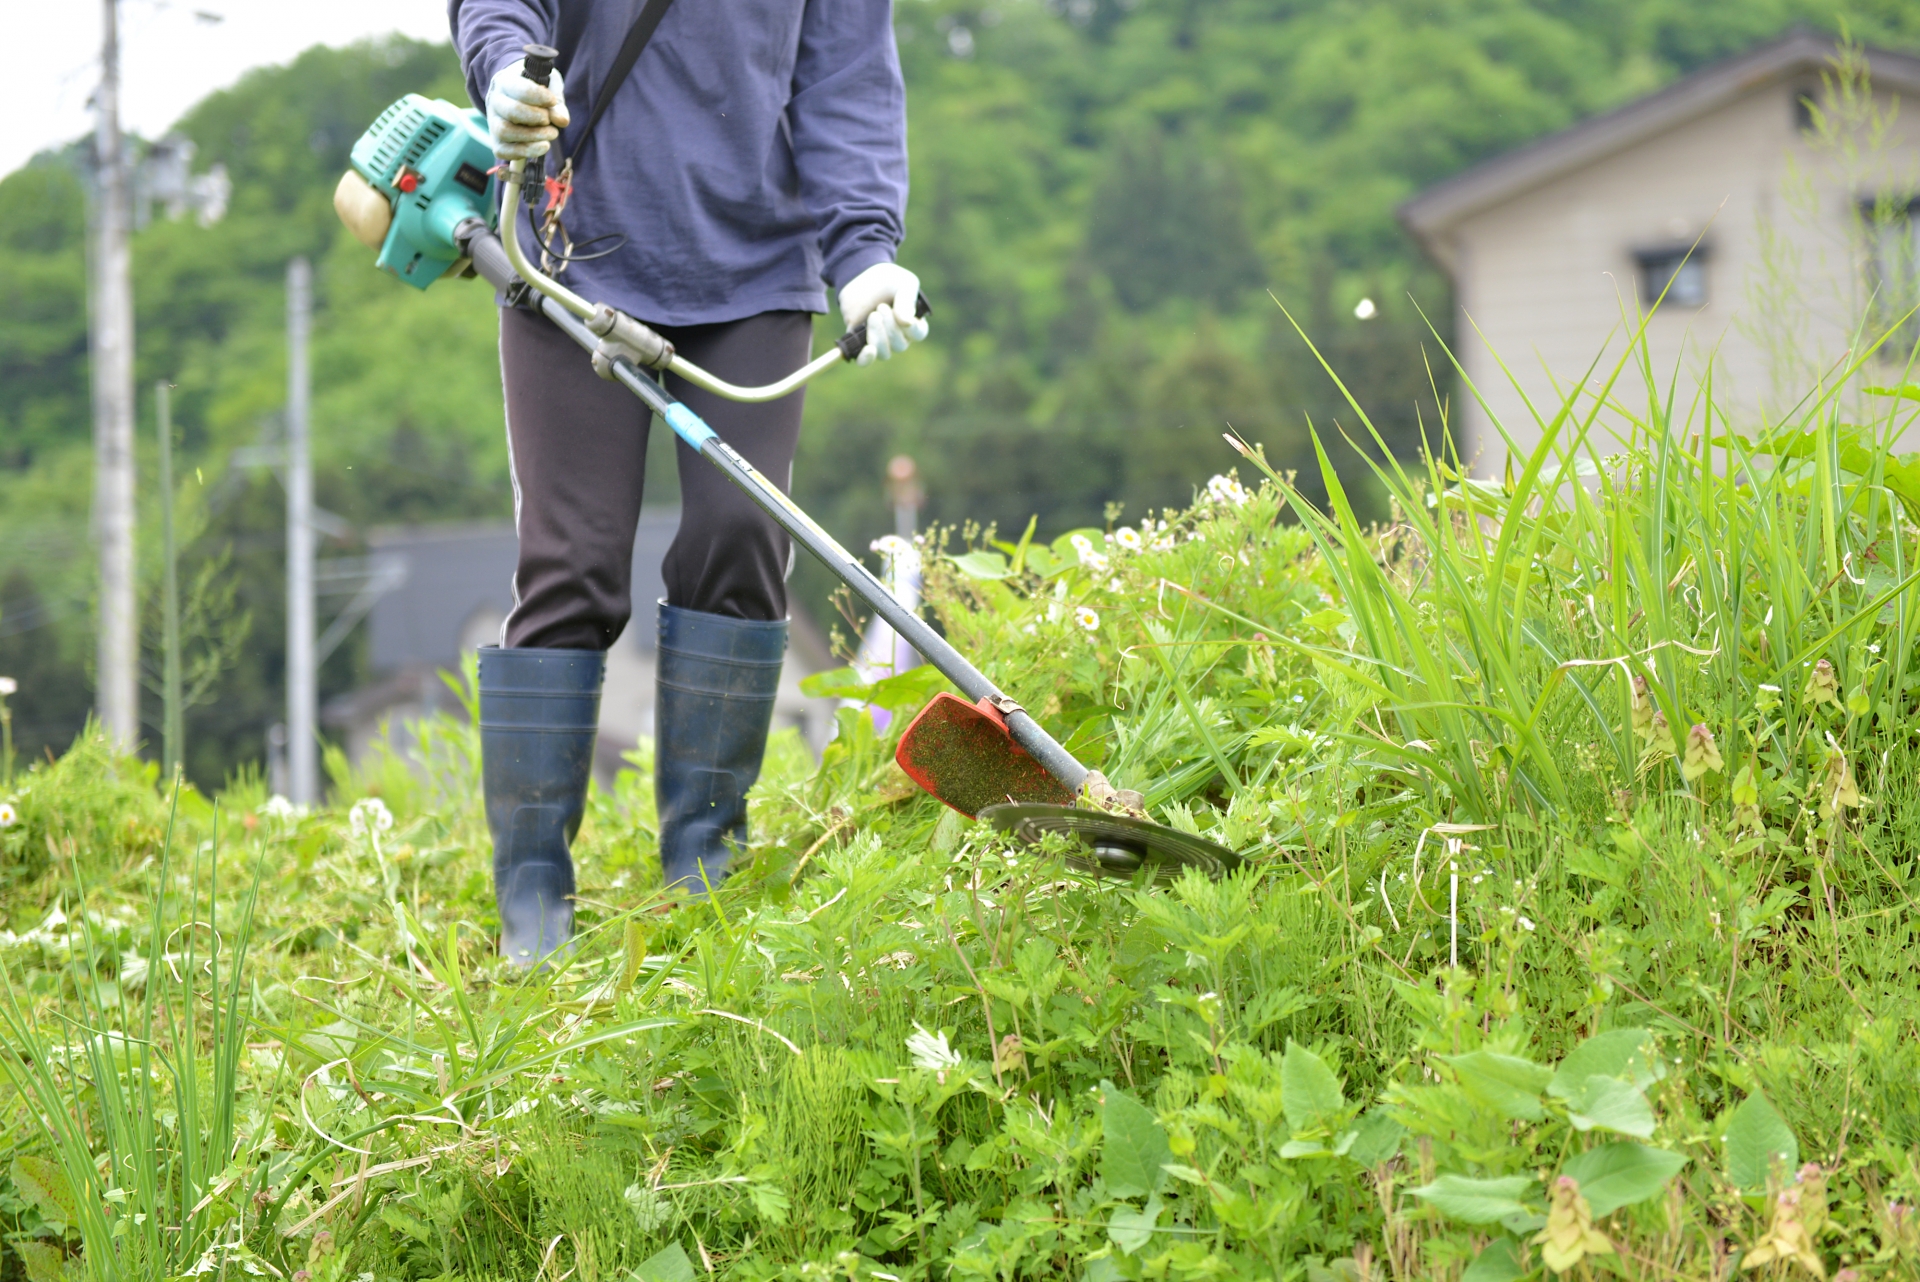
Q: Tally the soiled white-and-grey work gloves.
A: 2